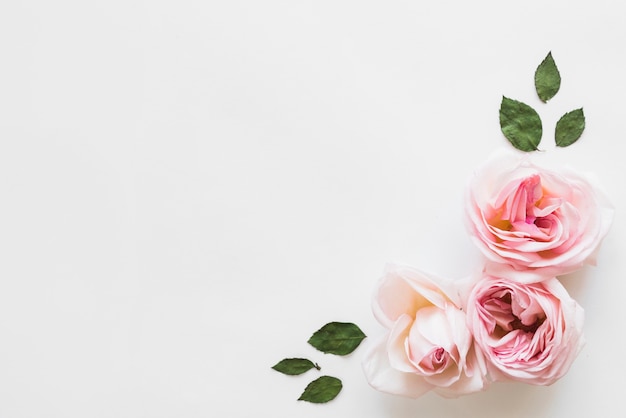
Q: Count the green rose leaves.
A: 6